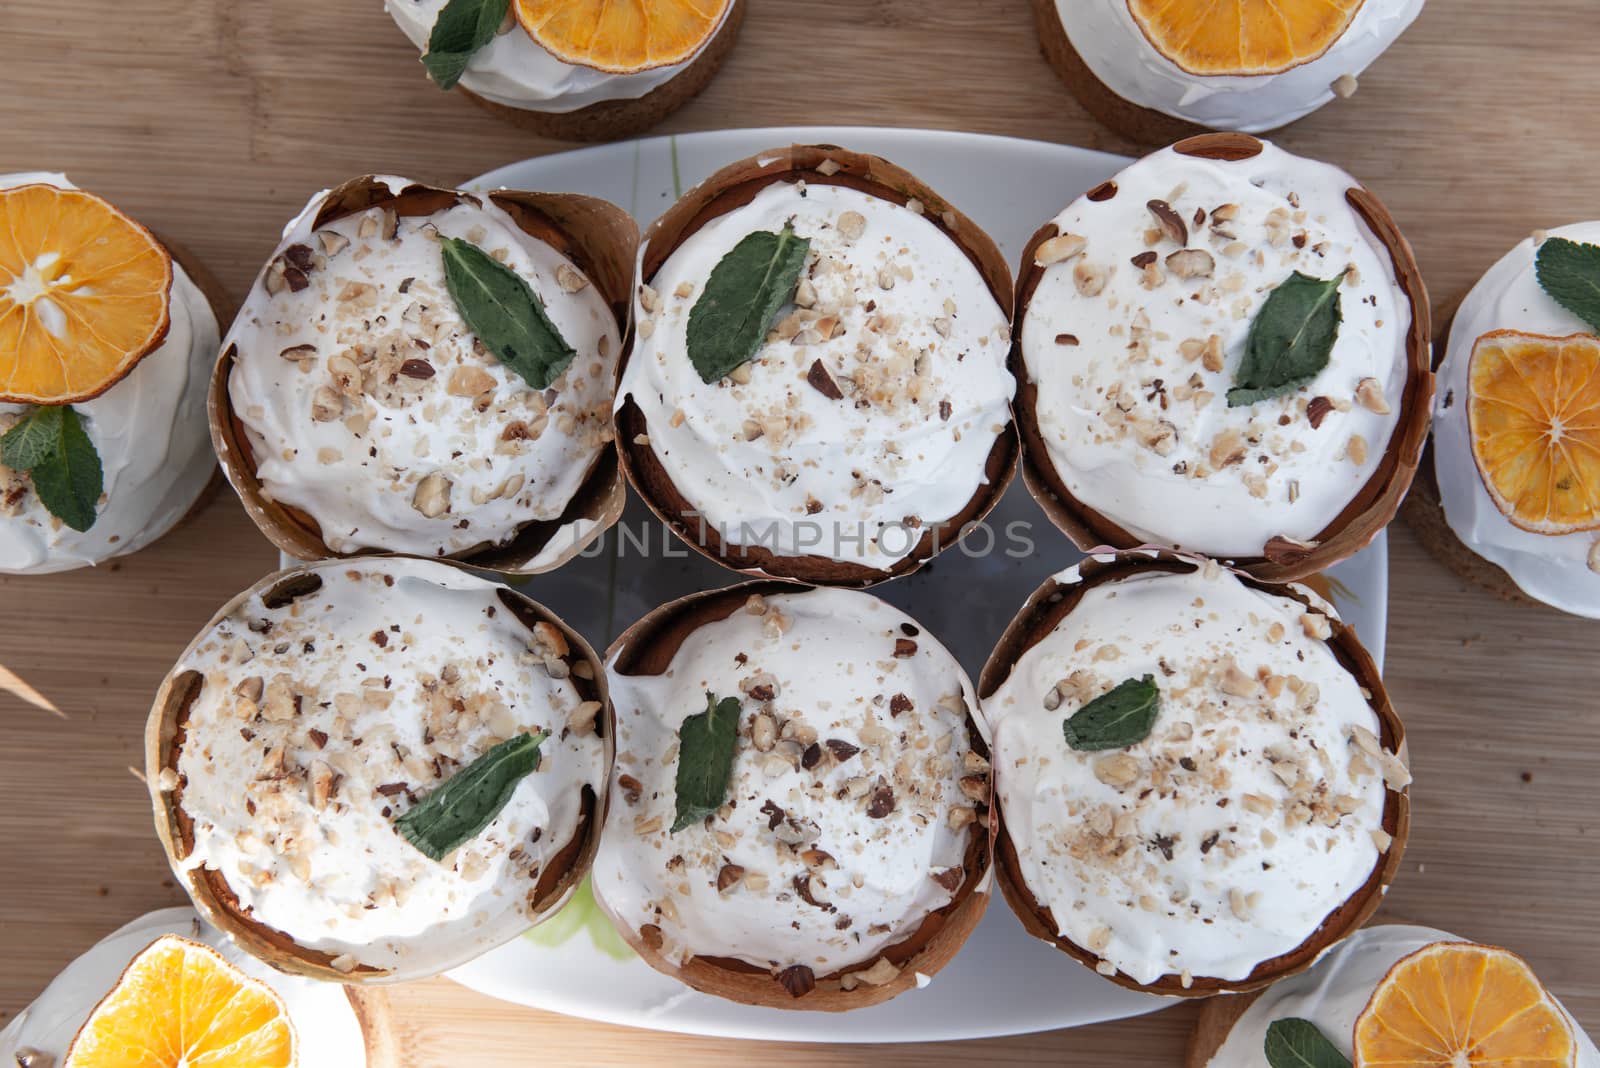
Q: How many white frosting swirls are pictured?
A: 12